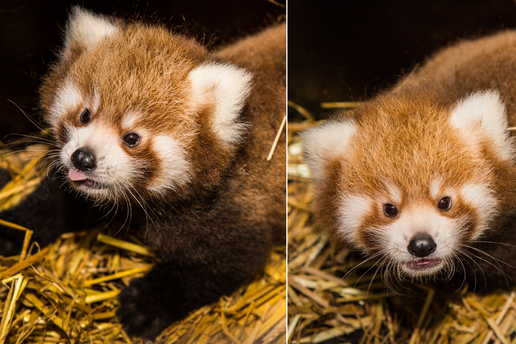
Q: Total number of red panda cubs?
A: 2